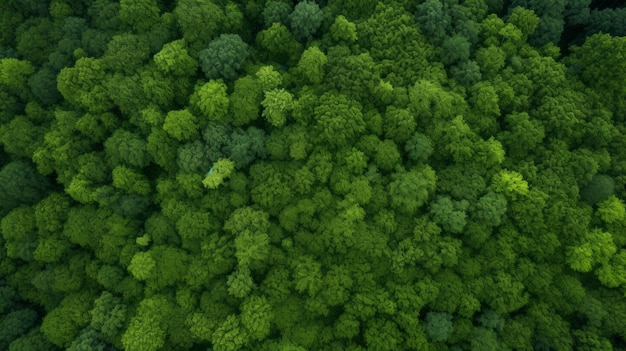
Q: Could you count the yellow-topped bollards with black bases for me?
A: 0